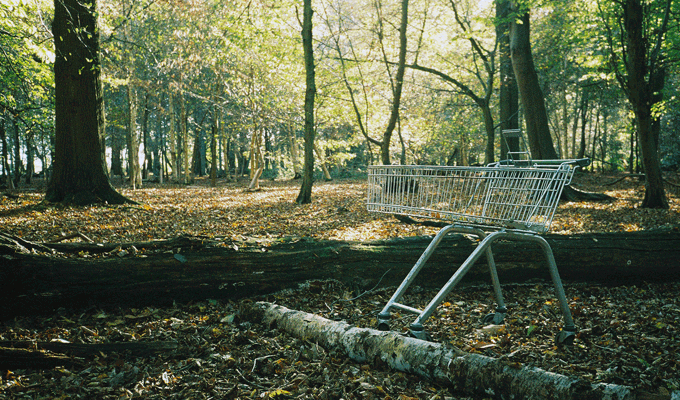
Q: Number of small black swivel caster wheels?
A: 4